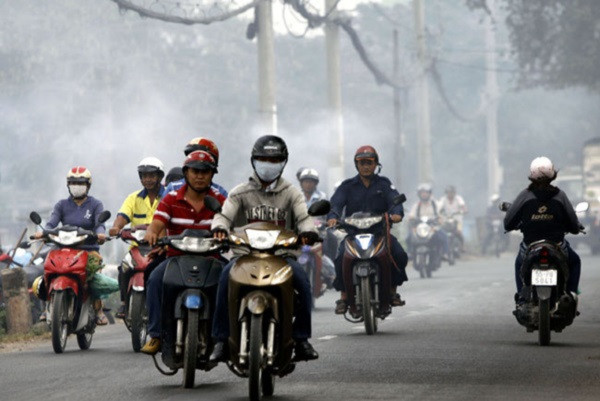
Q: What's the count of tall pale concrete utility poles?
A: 4